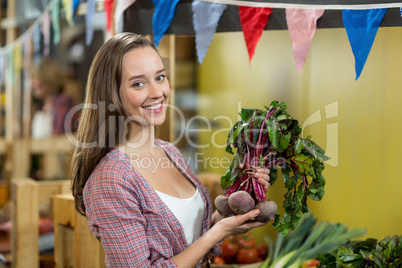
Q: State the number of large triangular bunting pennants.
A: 5